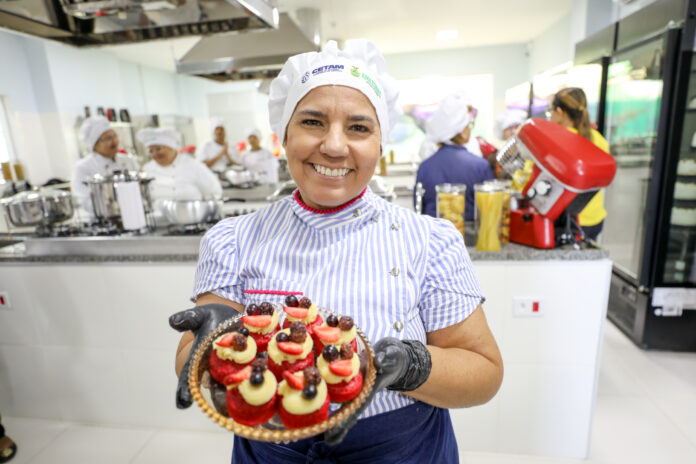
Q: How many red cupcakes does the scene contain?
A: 8